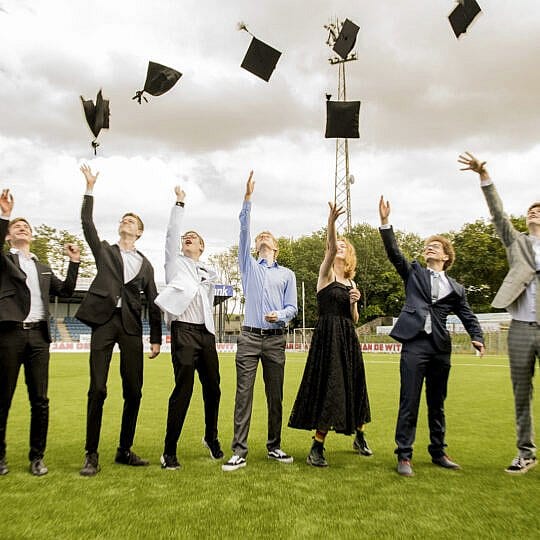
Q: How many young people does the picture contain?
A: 7